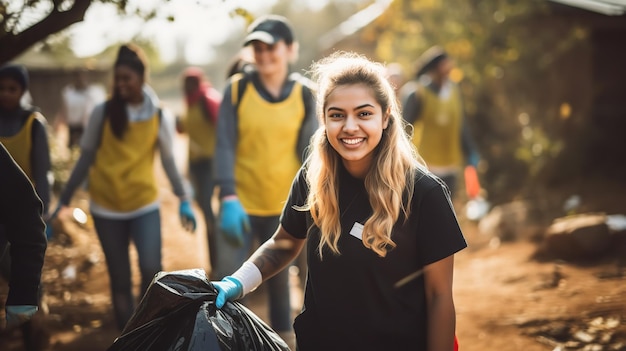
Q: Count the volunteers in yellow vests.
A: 5